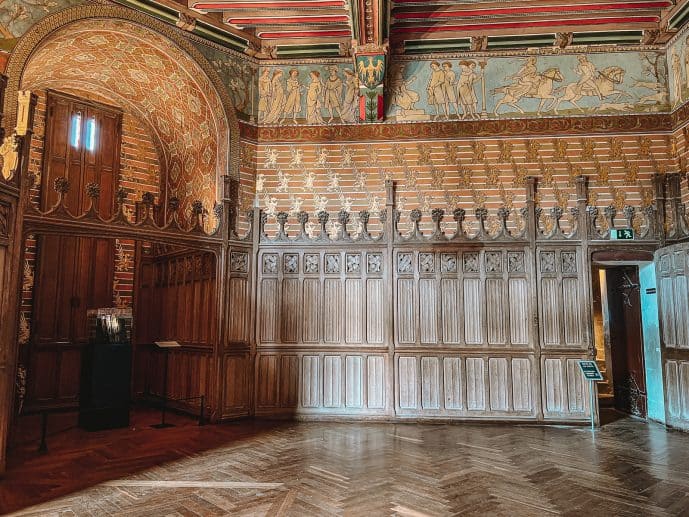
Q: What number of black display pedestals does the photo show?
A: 1